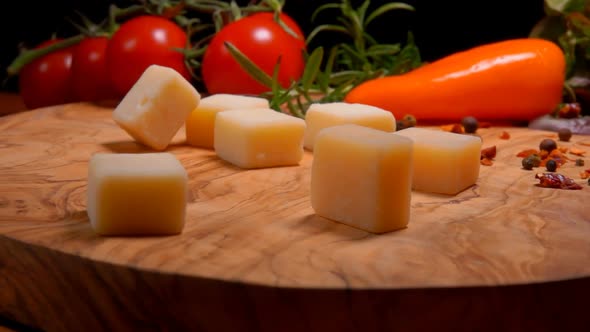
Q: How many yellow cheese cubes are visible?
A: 7